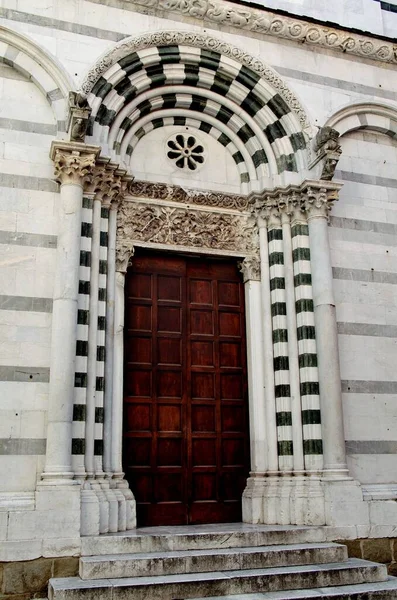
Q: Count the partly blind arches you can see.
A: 2